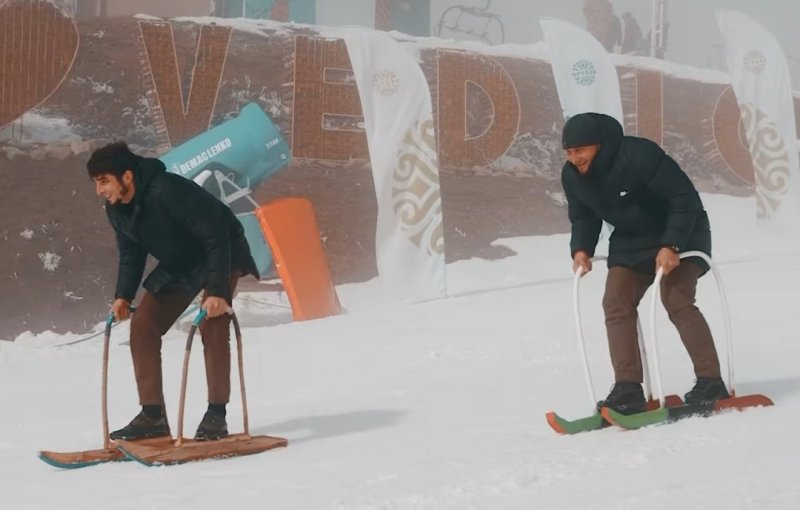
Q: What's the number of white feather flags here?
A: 3